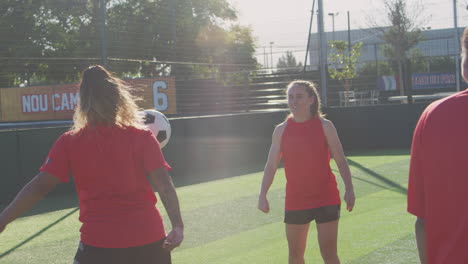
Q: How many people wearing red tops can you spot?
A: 3